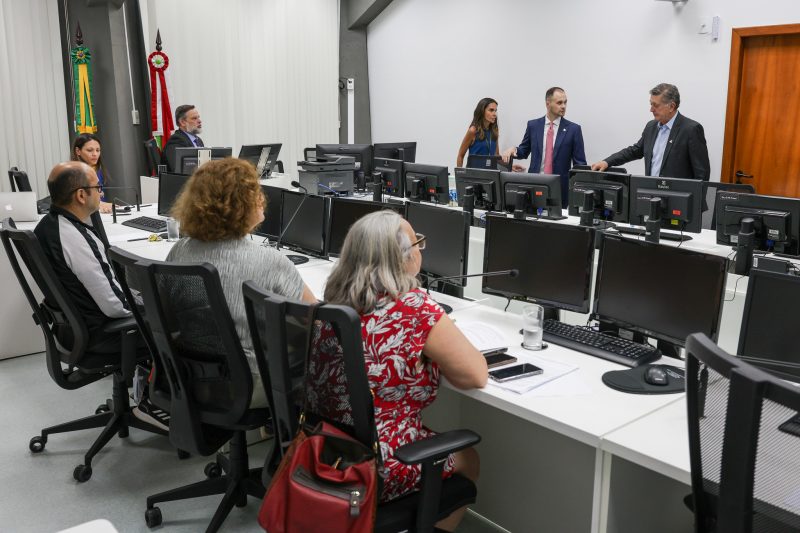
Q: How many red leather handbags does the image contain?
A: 1